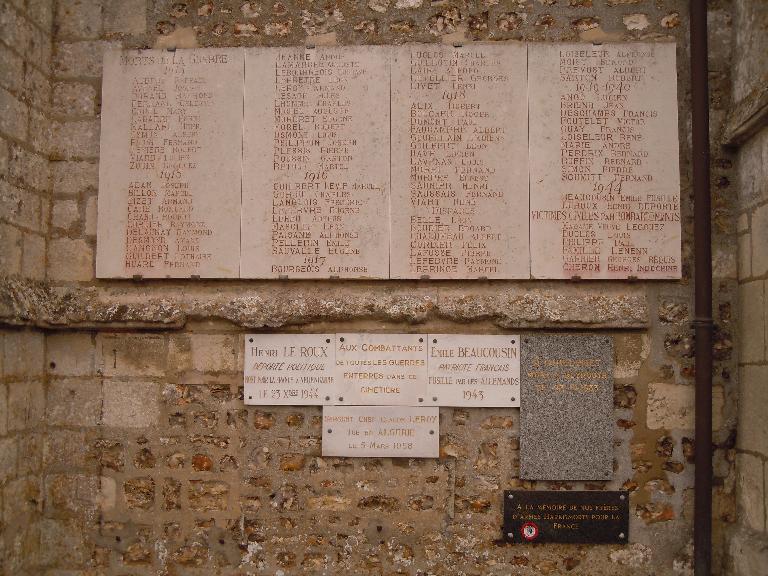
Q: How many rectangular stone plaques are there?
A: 10